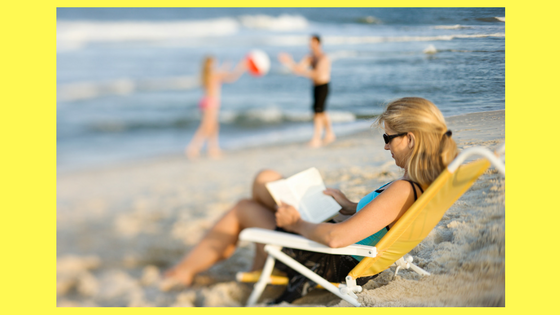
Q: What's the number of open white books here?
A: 1